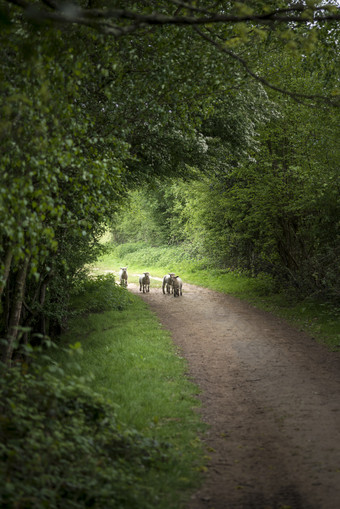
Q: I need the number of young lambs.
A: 4